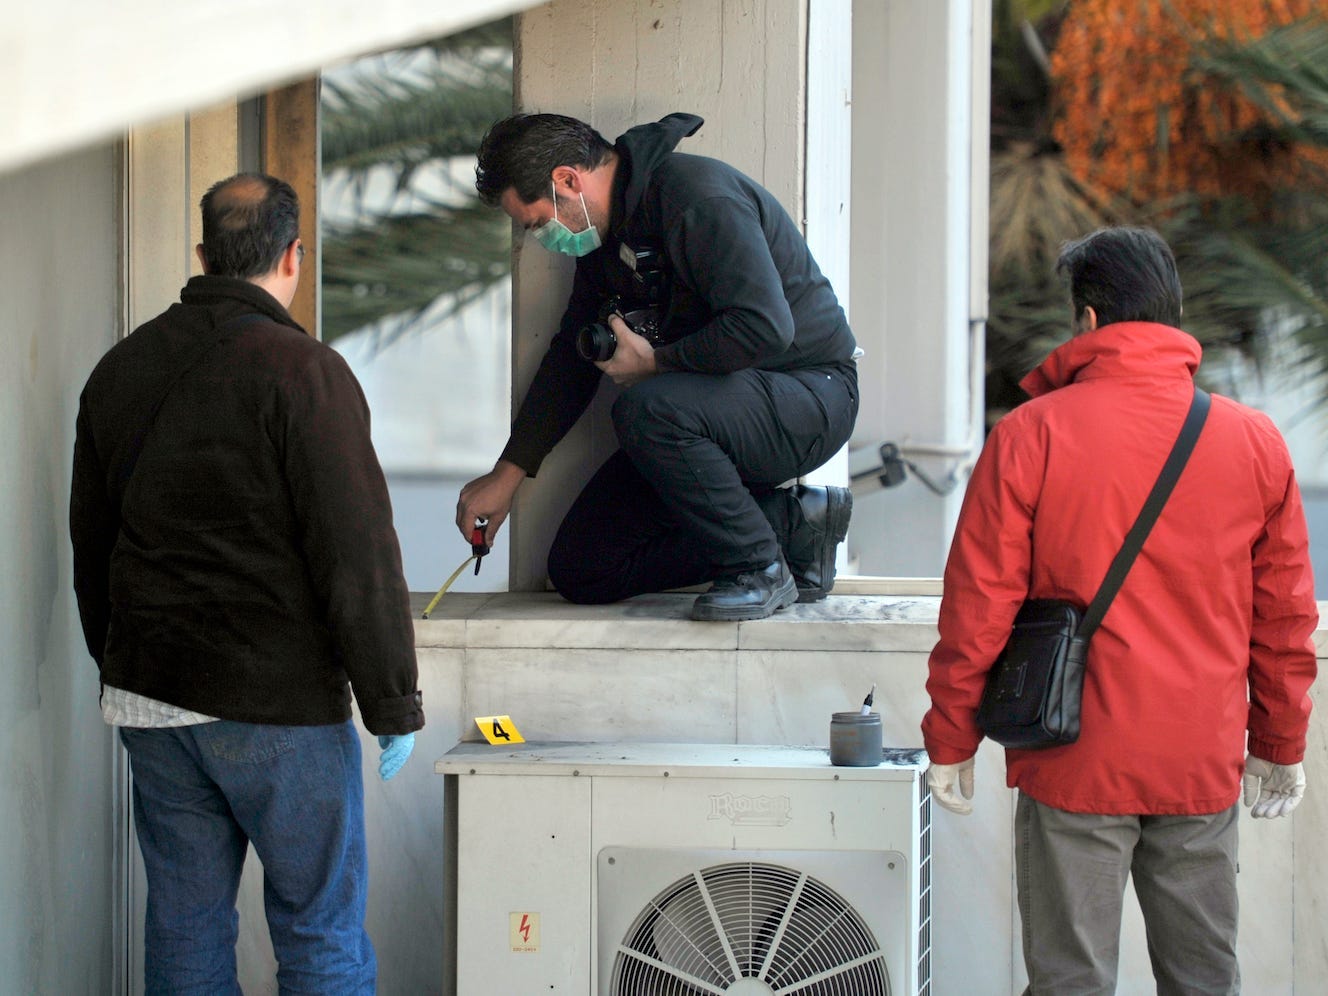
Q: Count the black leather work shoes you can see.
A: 2